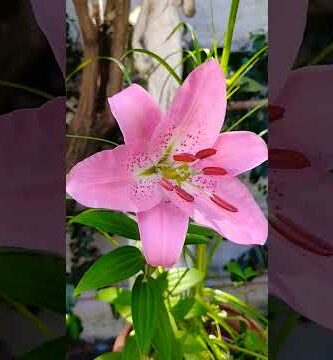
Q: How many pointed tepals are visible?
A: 6